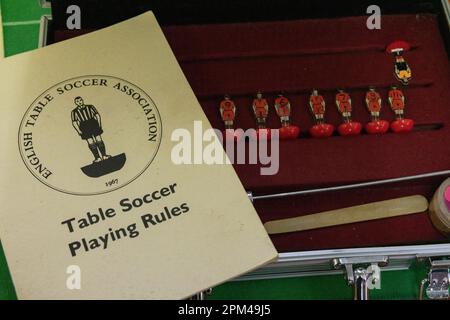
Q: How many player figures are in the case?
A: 8